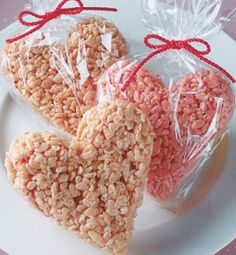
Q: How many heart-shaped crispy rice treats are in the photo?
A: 3